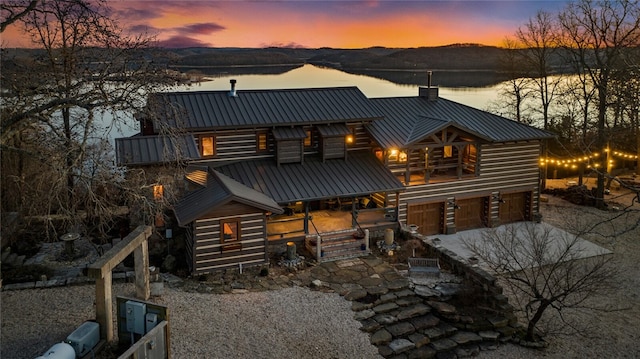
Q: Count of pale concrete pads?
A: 1